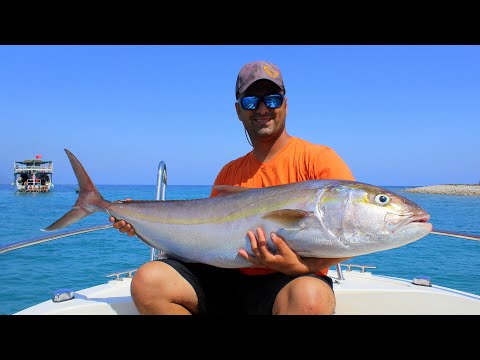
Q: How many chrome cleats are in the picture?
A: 2